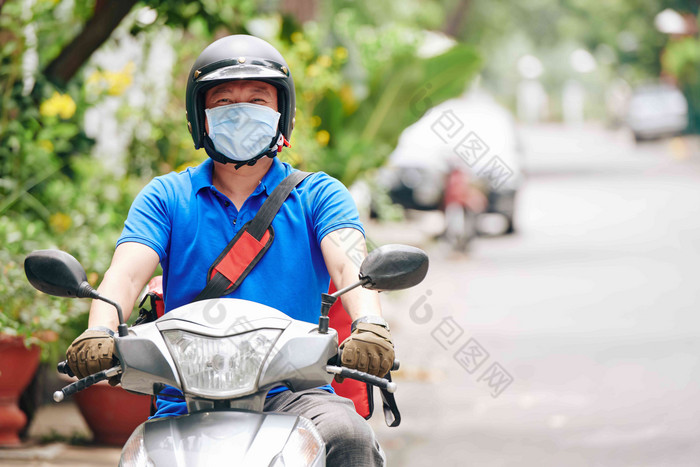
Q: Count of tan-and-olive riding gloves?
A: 2